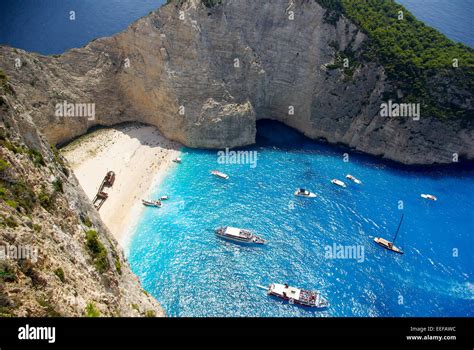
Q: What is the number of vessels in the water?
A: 11